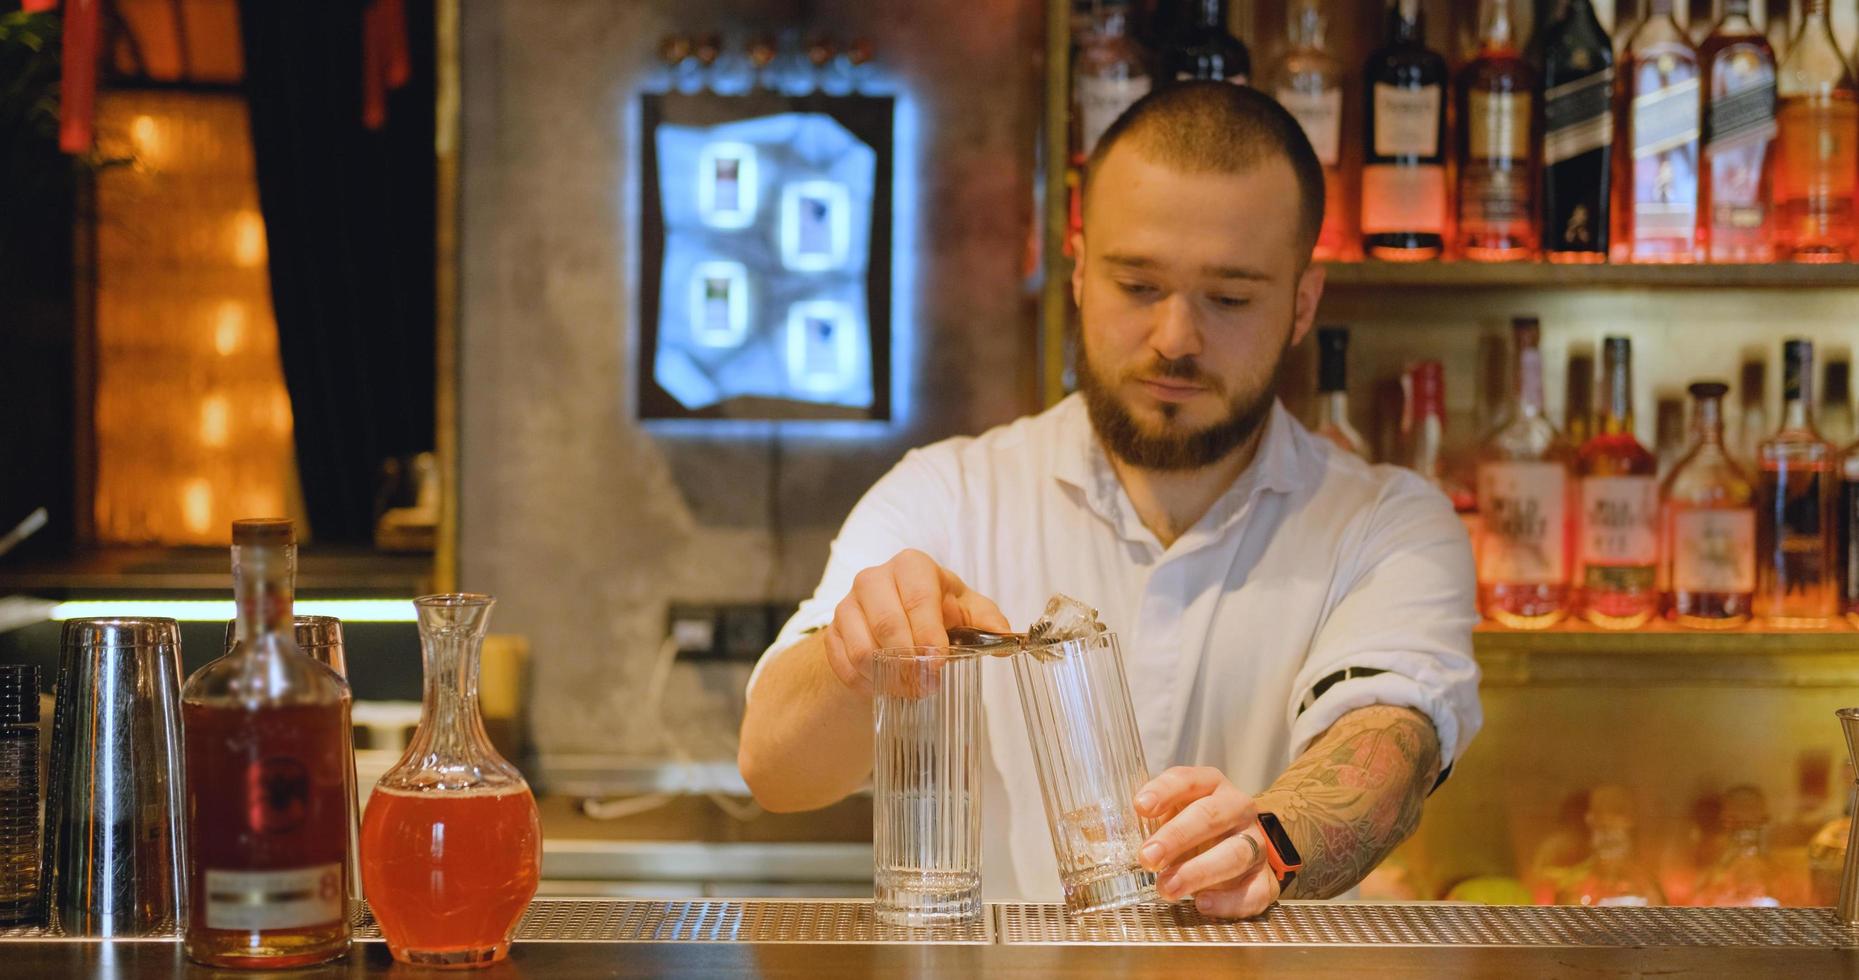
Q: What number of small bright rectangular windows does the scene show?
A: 4